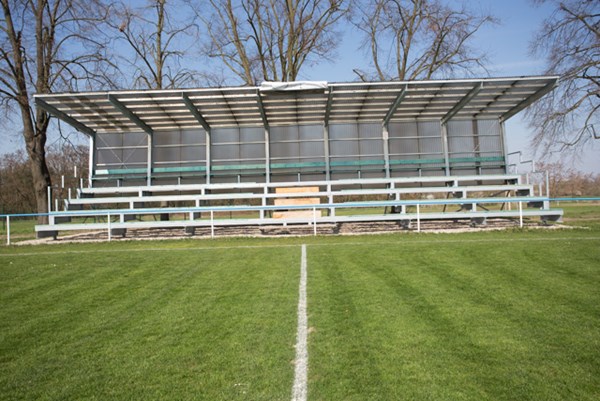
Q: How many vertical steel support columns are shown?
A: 8